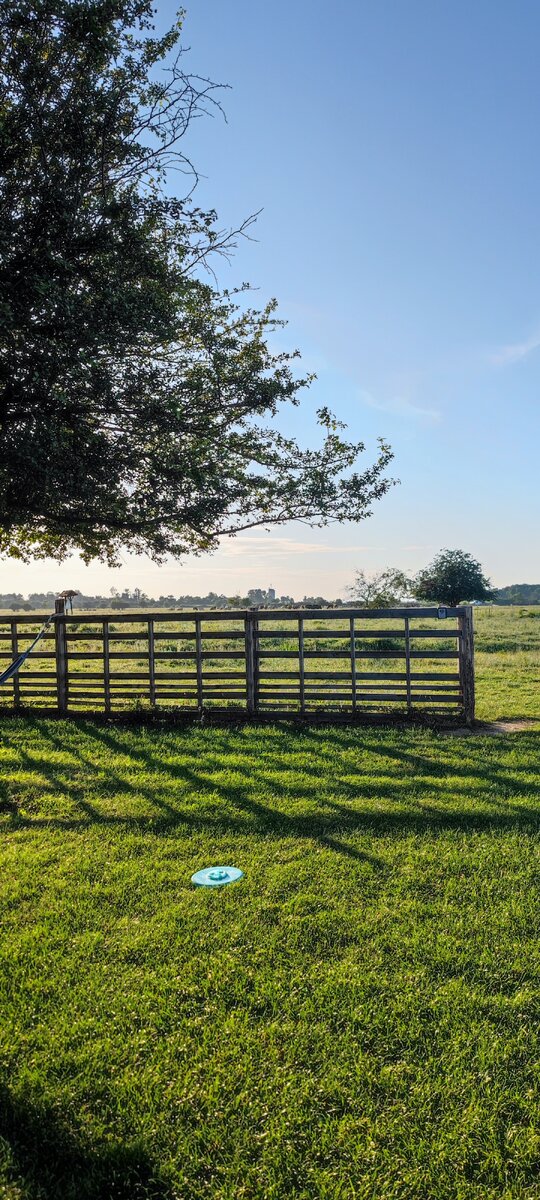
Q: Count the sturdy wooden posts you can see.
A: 3